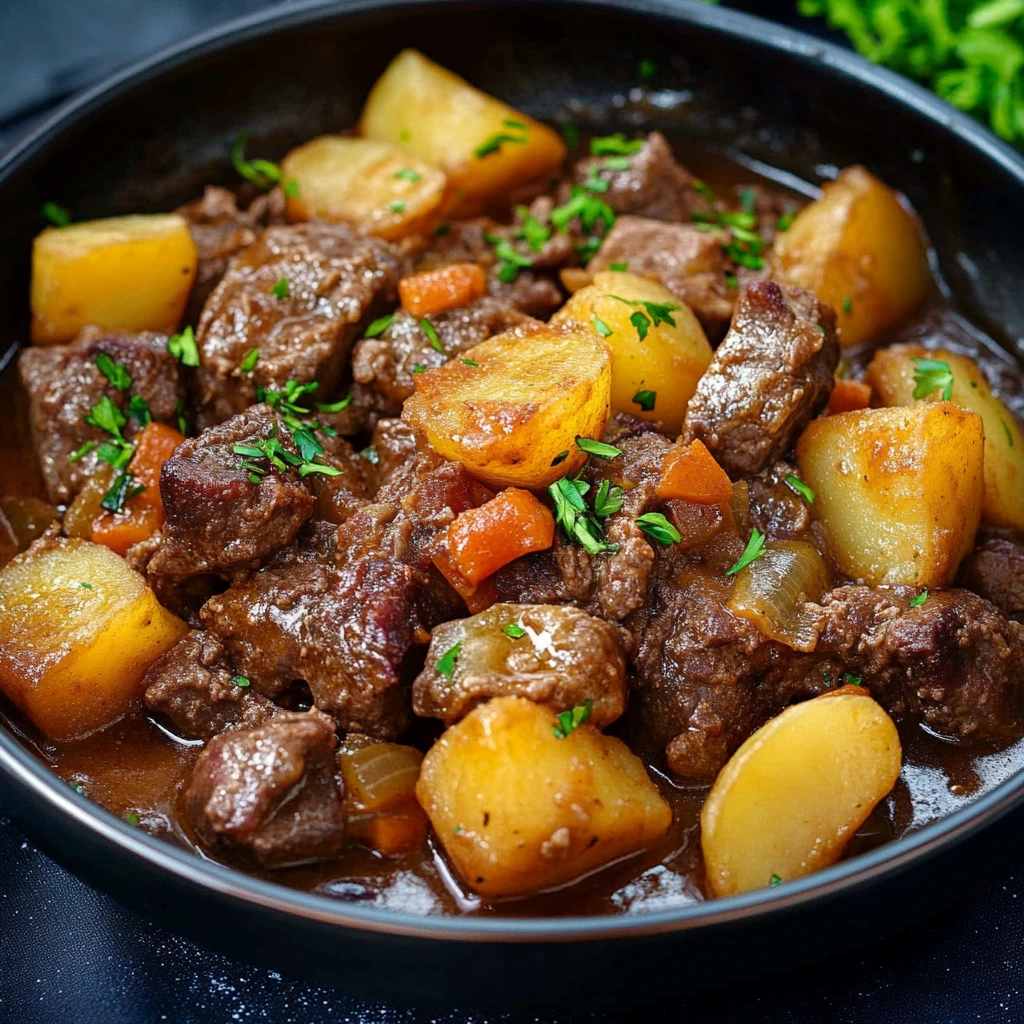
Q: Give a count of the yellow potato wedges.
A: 11